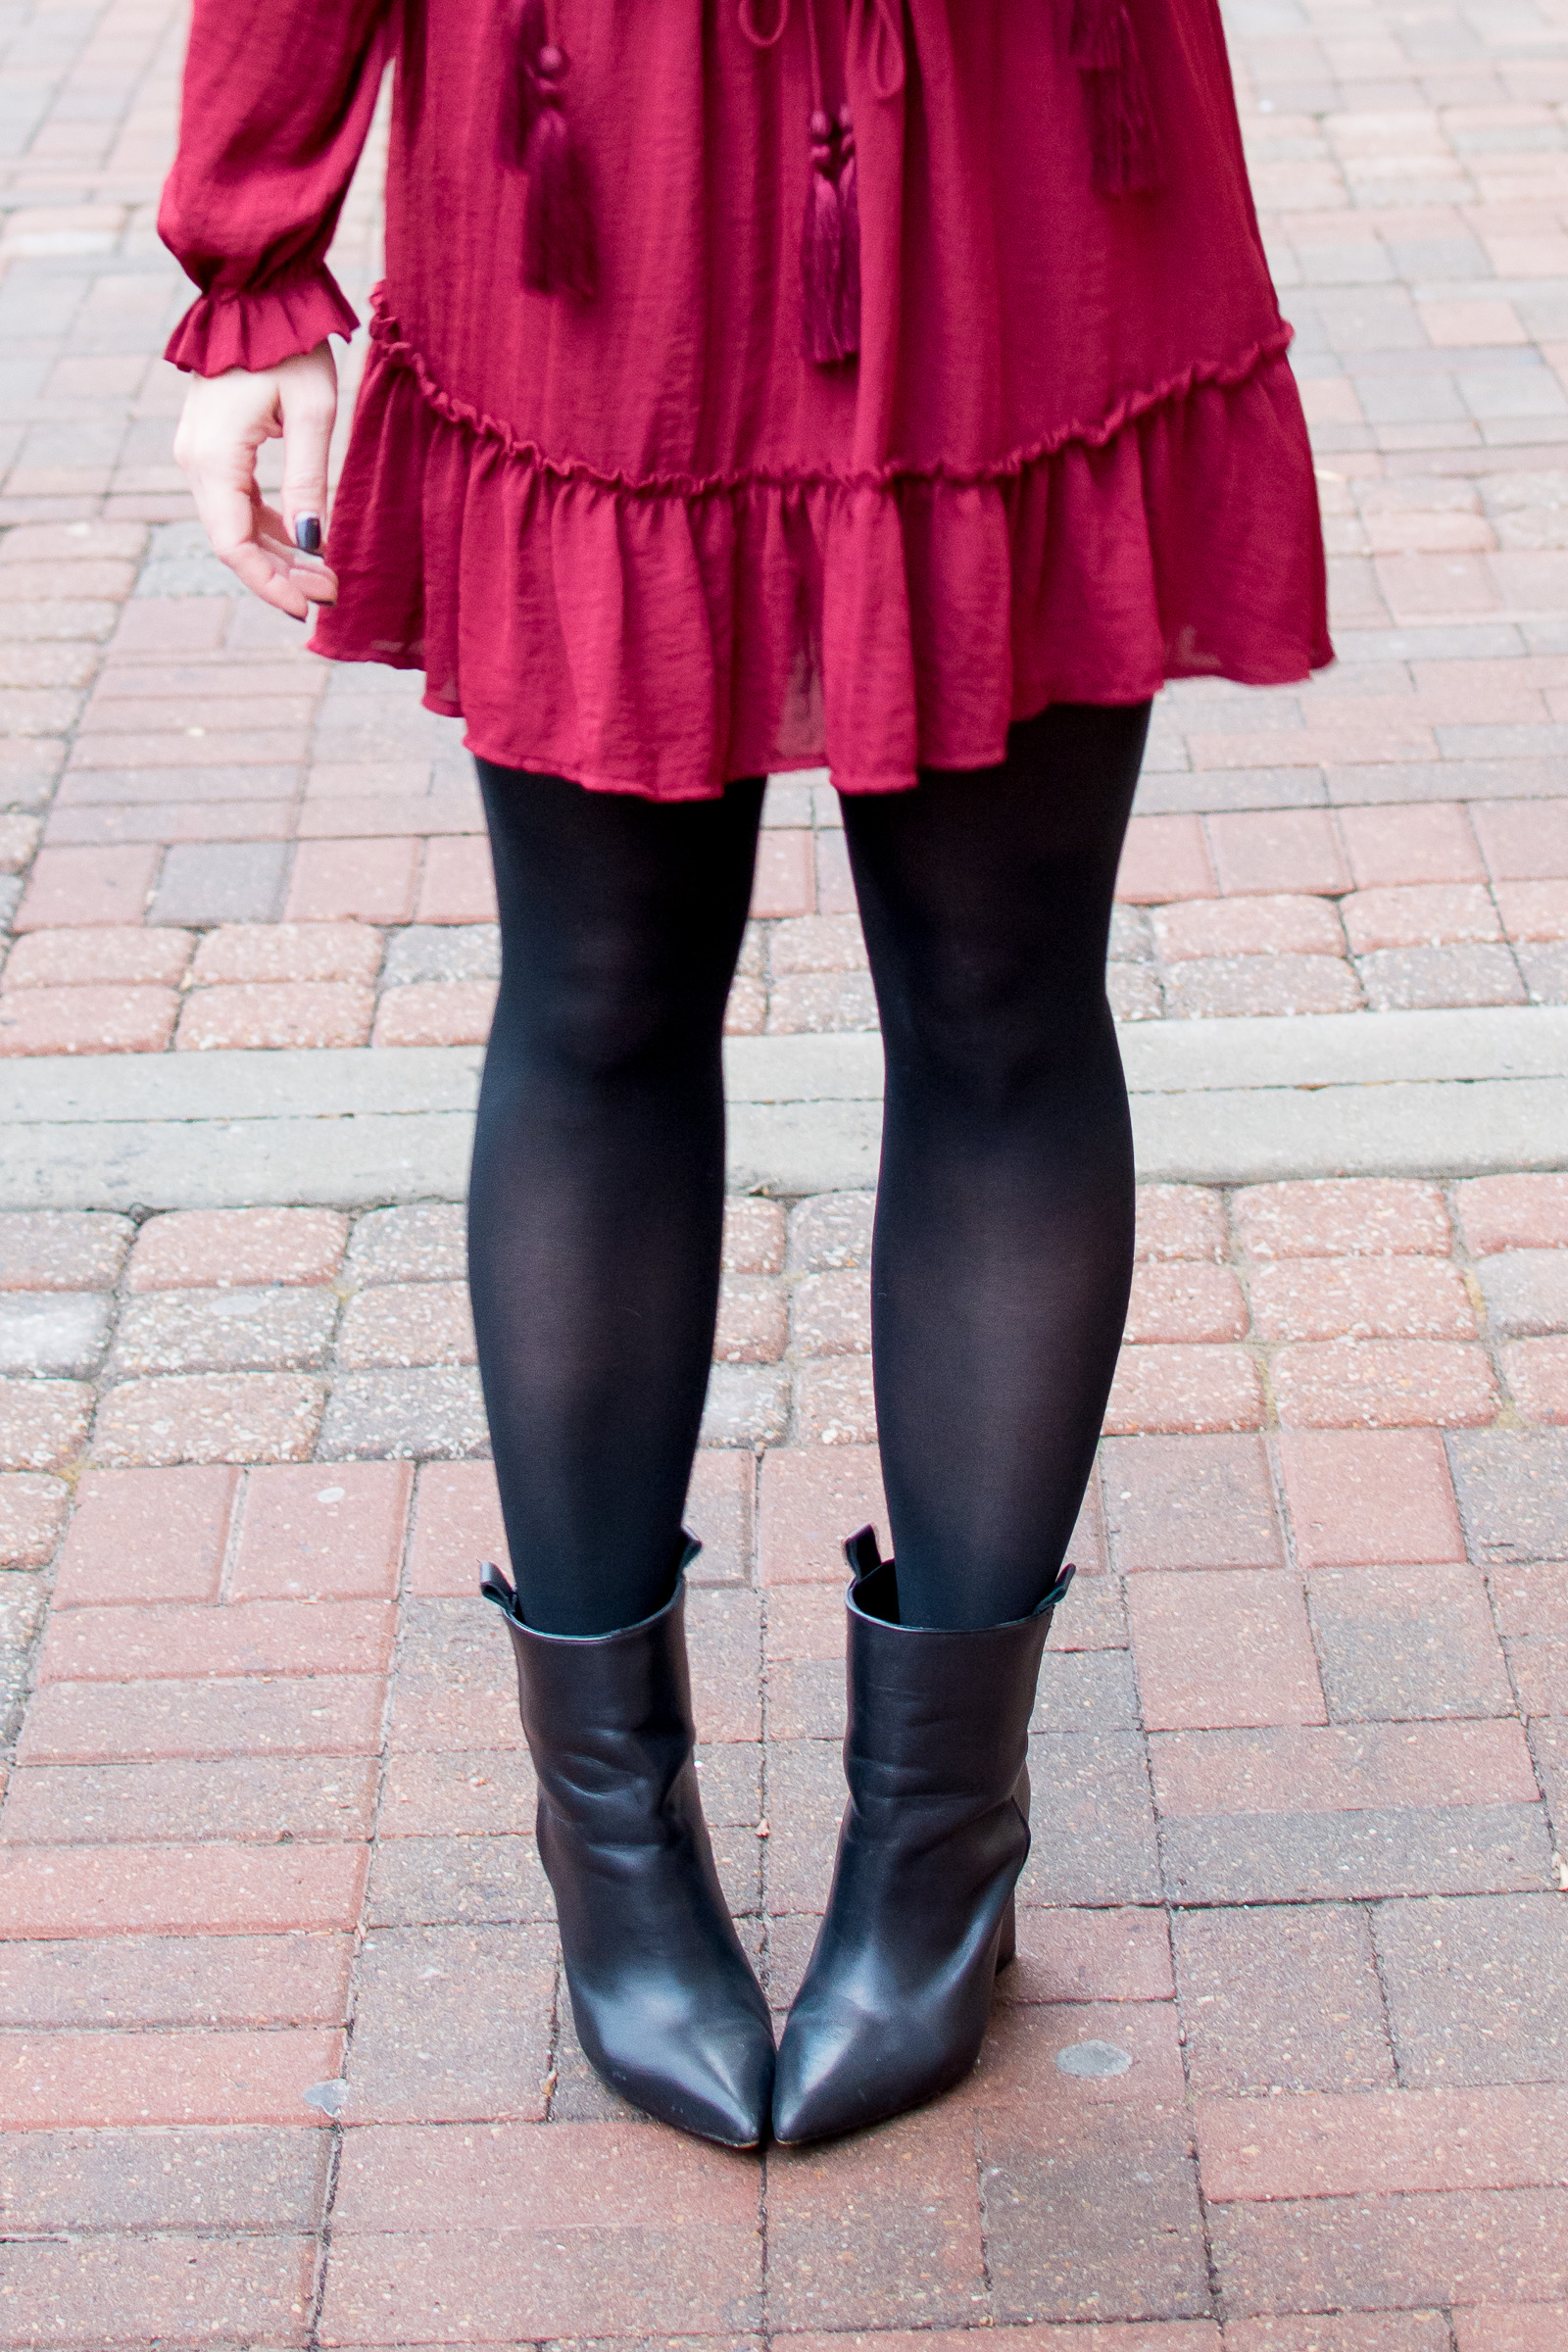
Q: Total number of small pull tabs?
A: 4